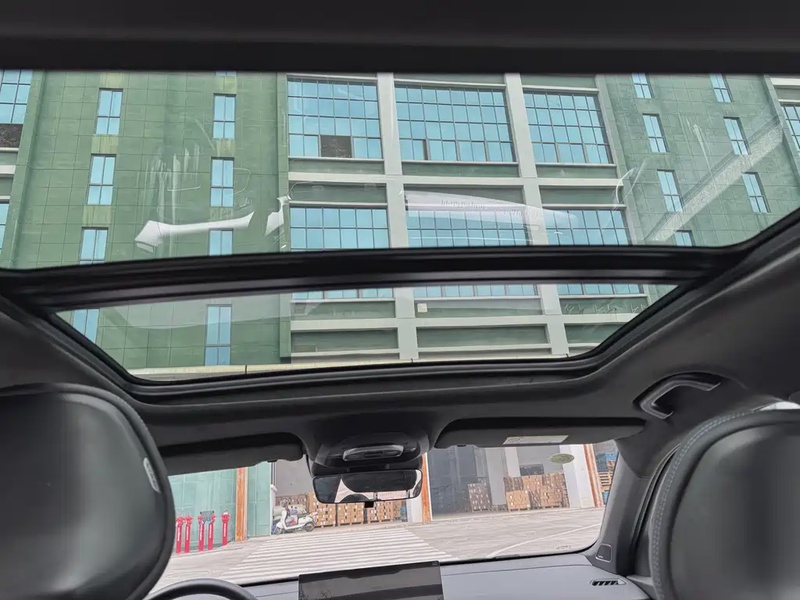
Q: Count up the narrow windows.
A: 15